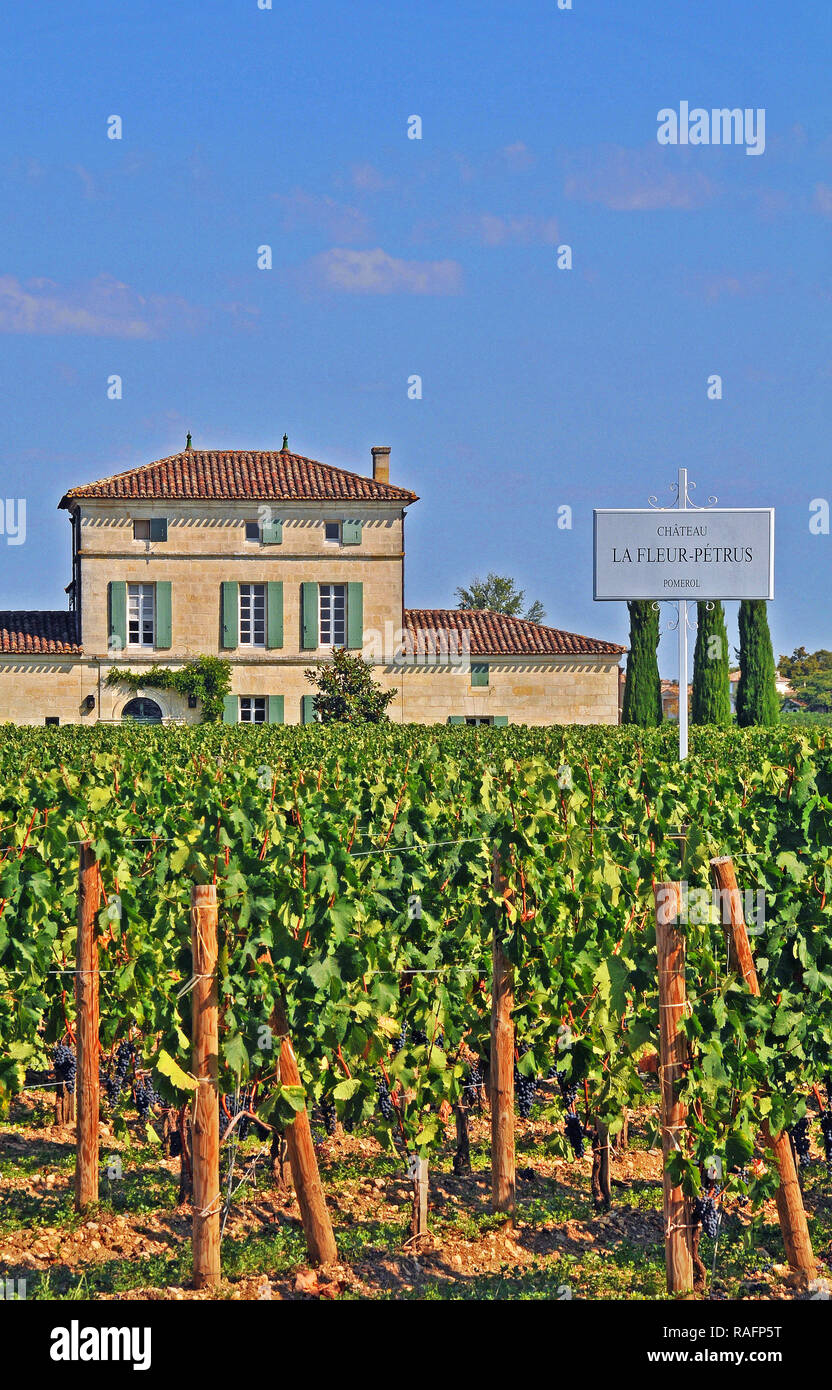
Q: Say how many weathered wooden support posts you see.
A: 6